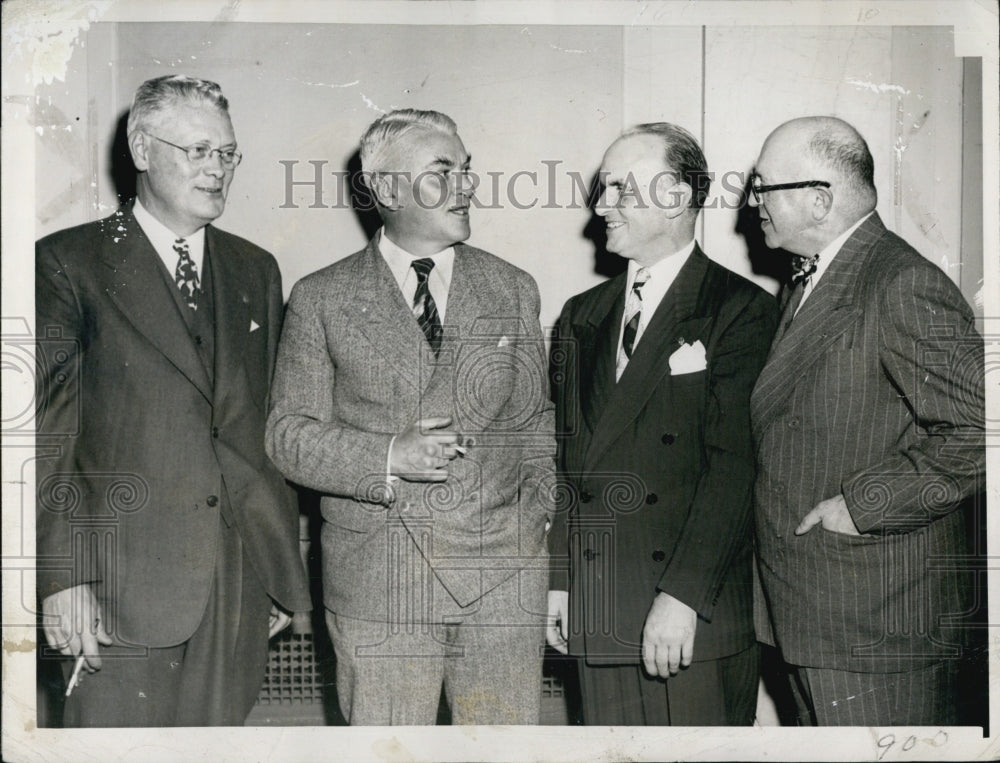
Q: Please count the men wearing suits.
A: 4